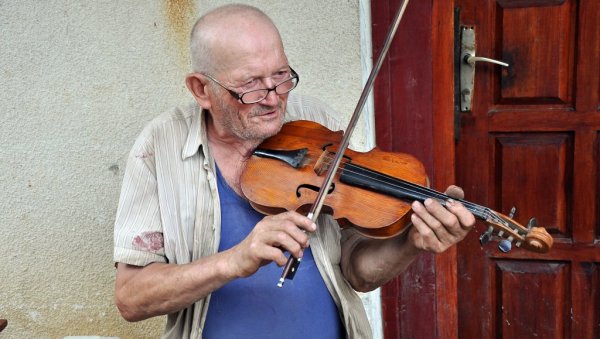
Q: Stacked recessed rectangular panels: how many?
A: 3